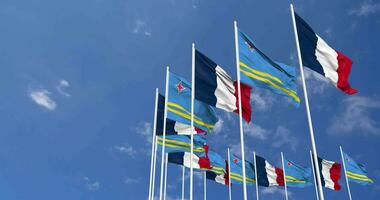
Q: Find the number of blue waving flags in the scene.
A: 7